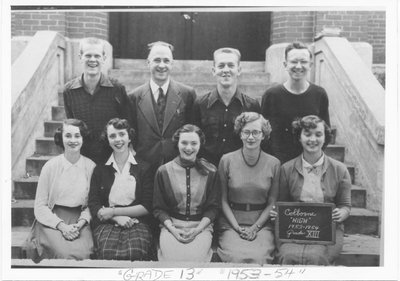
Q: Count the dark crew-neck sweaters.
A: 1